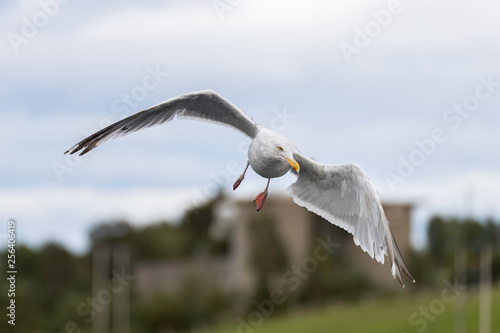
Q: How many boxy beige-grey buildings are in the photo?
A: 1